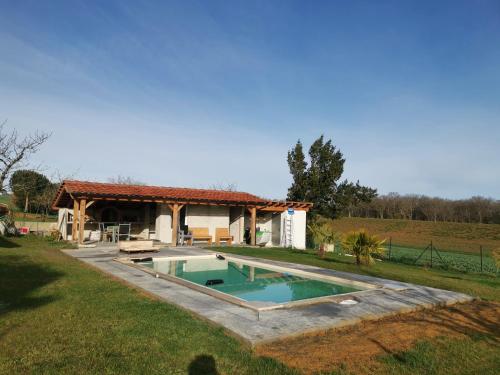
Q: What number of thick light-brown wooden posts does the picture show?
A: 4